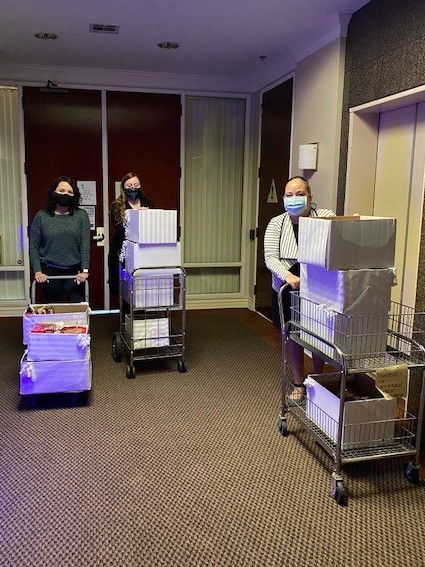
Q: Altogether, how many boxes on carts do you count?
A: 11